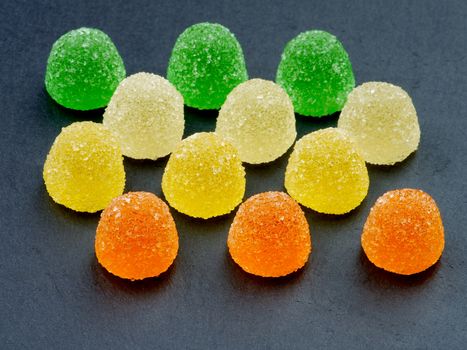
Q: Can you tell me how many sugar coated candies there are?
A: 12